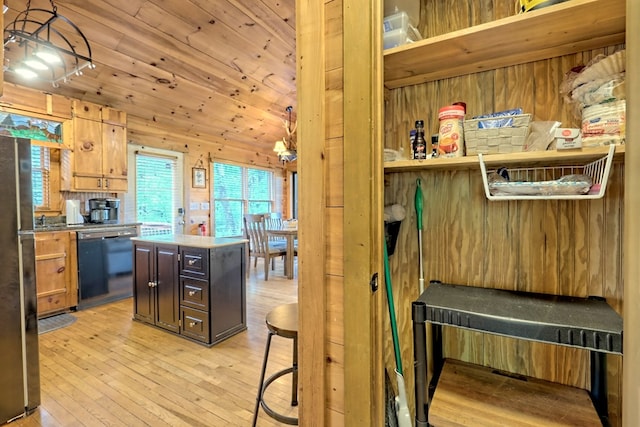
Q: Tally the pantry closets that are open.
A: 1